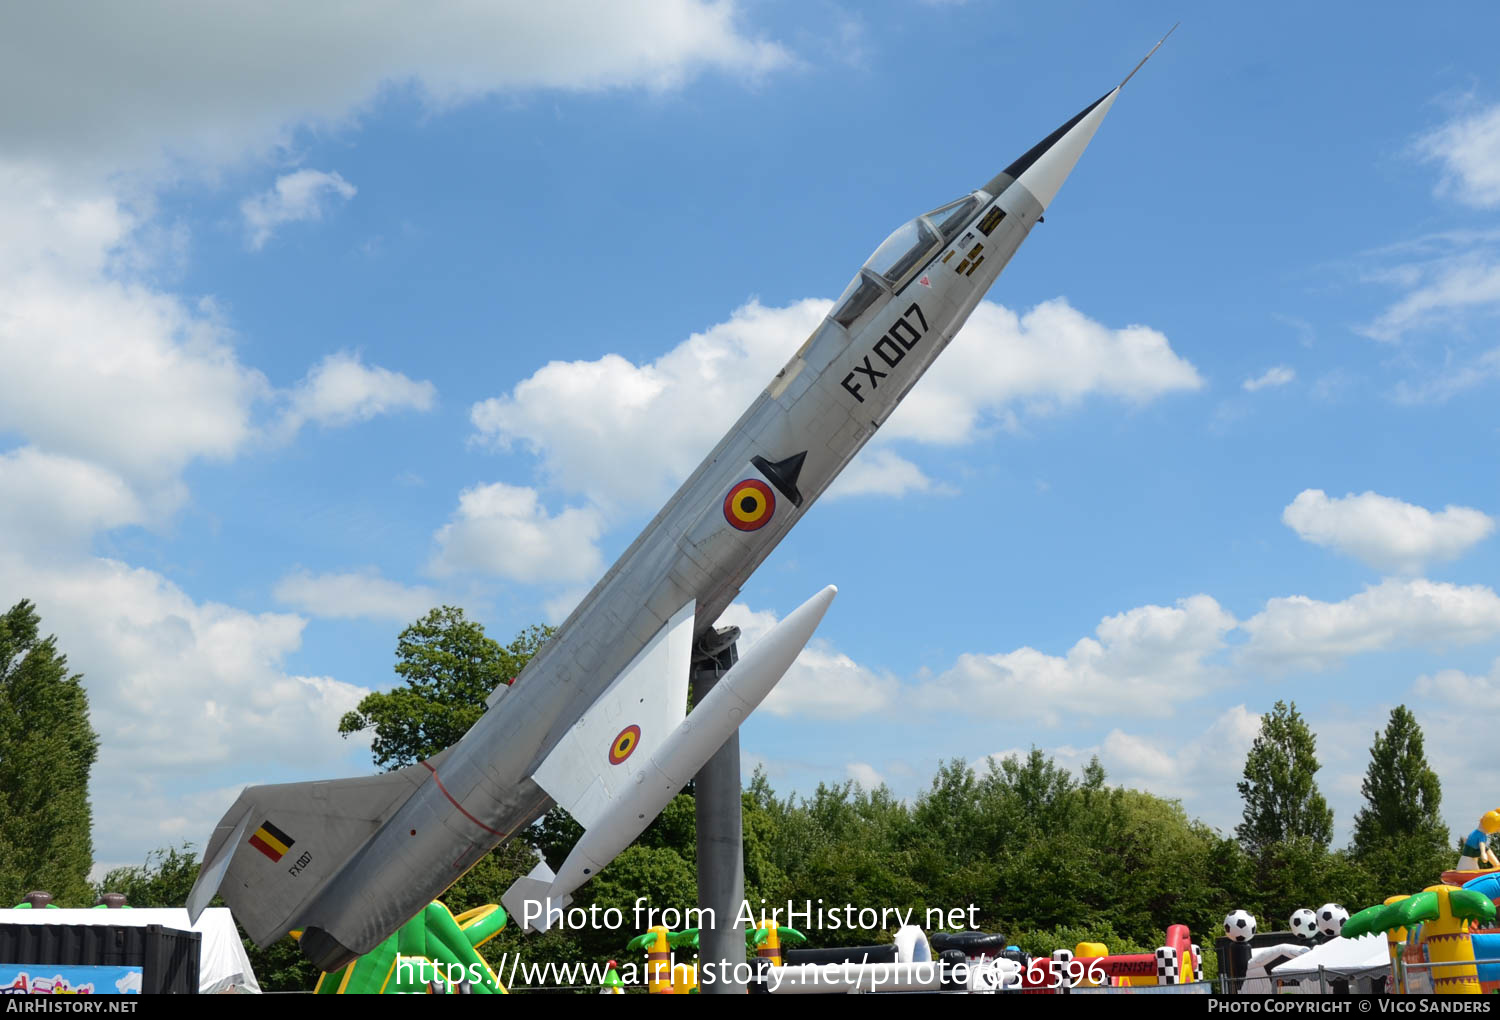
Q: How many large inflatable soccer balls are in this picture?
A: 3